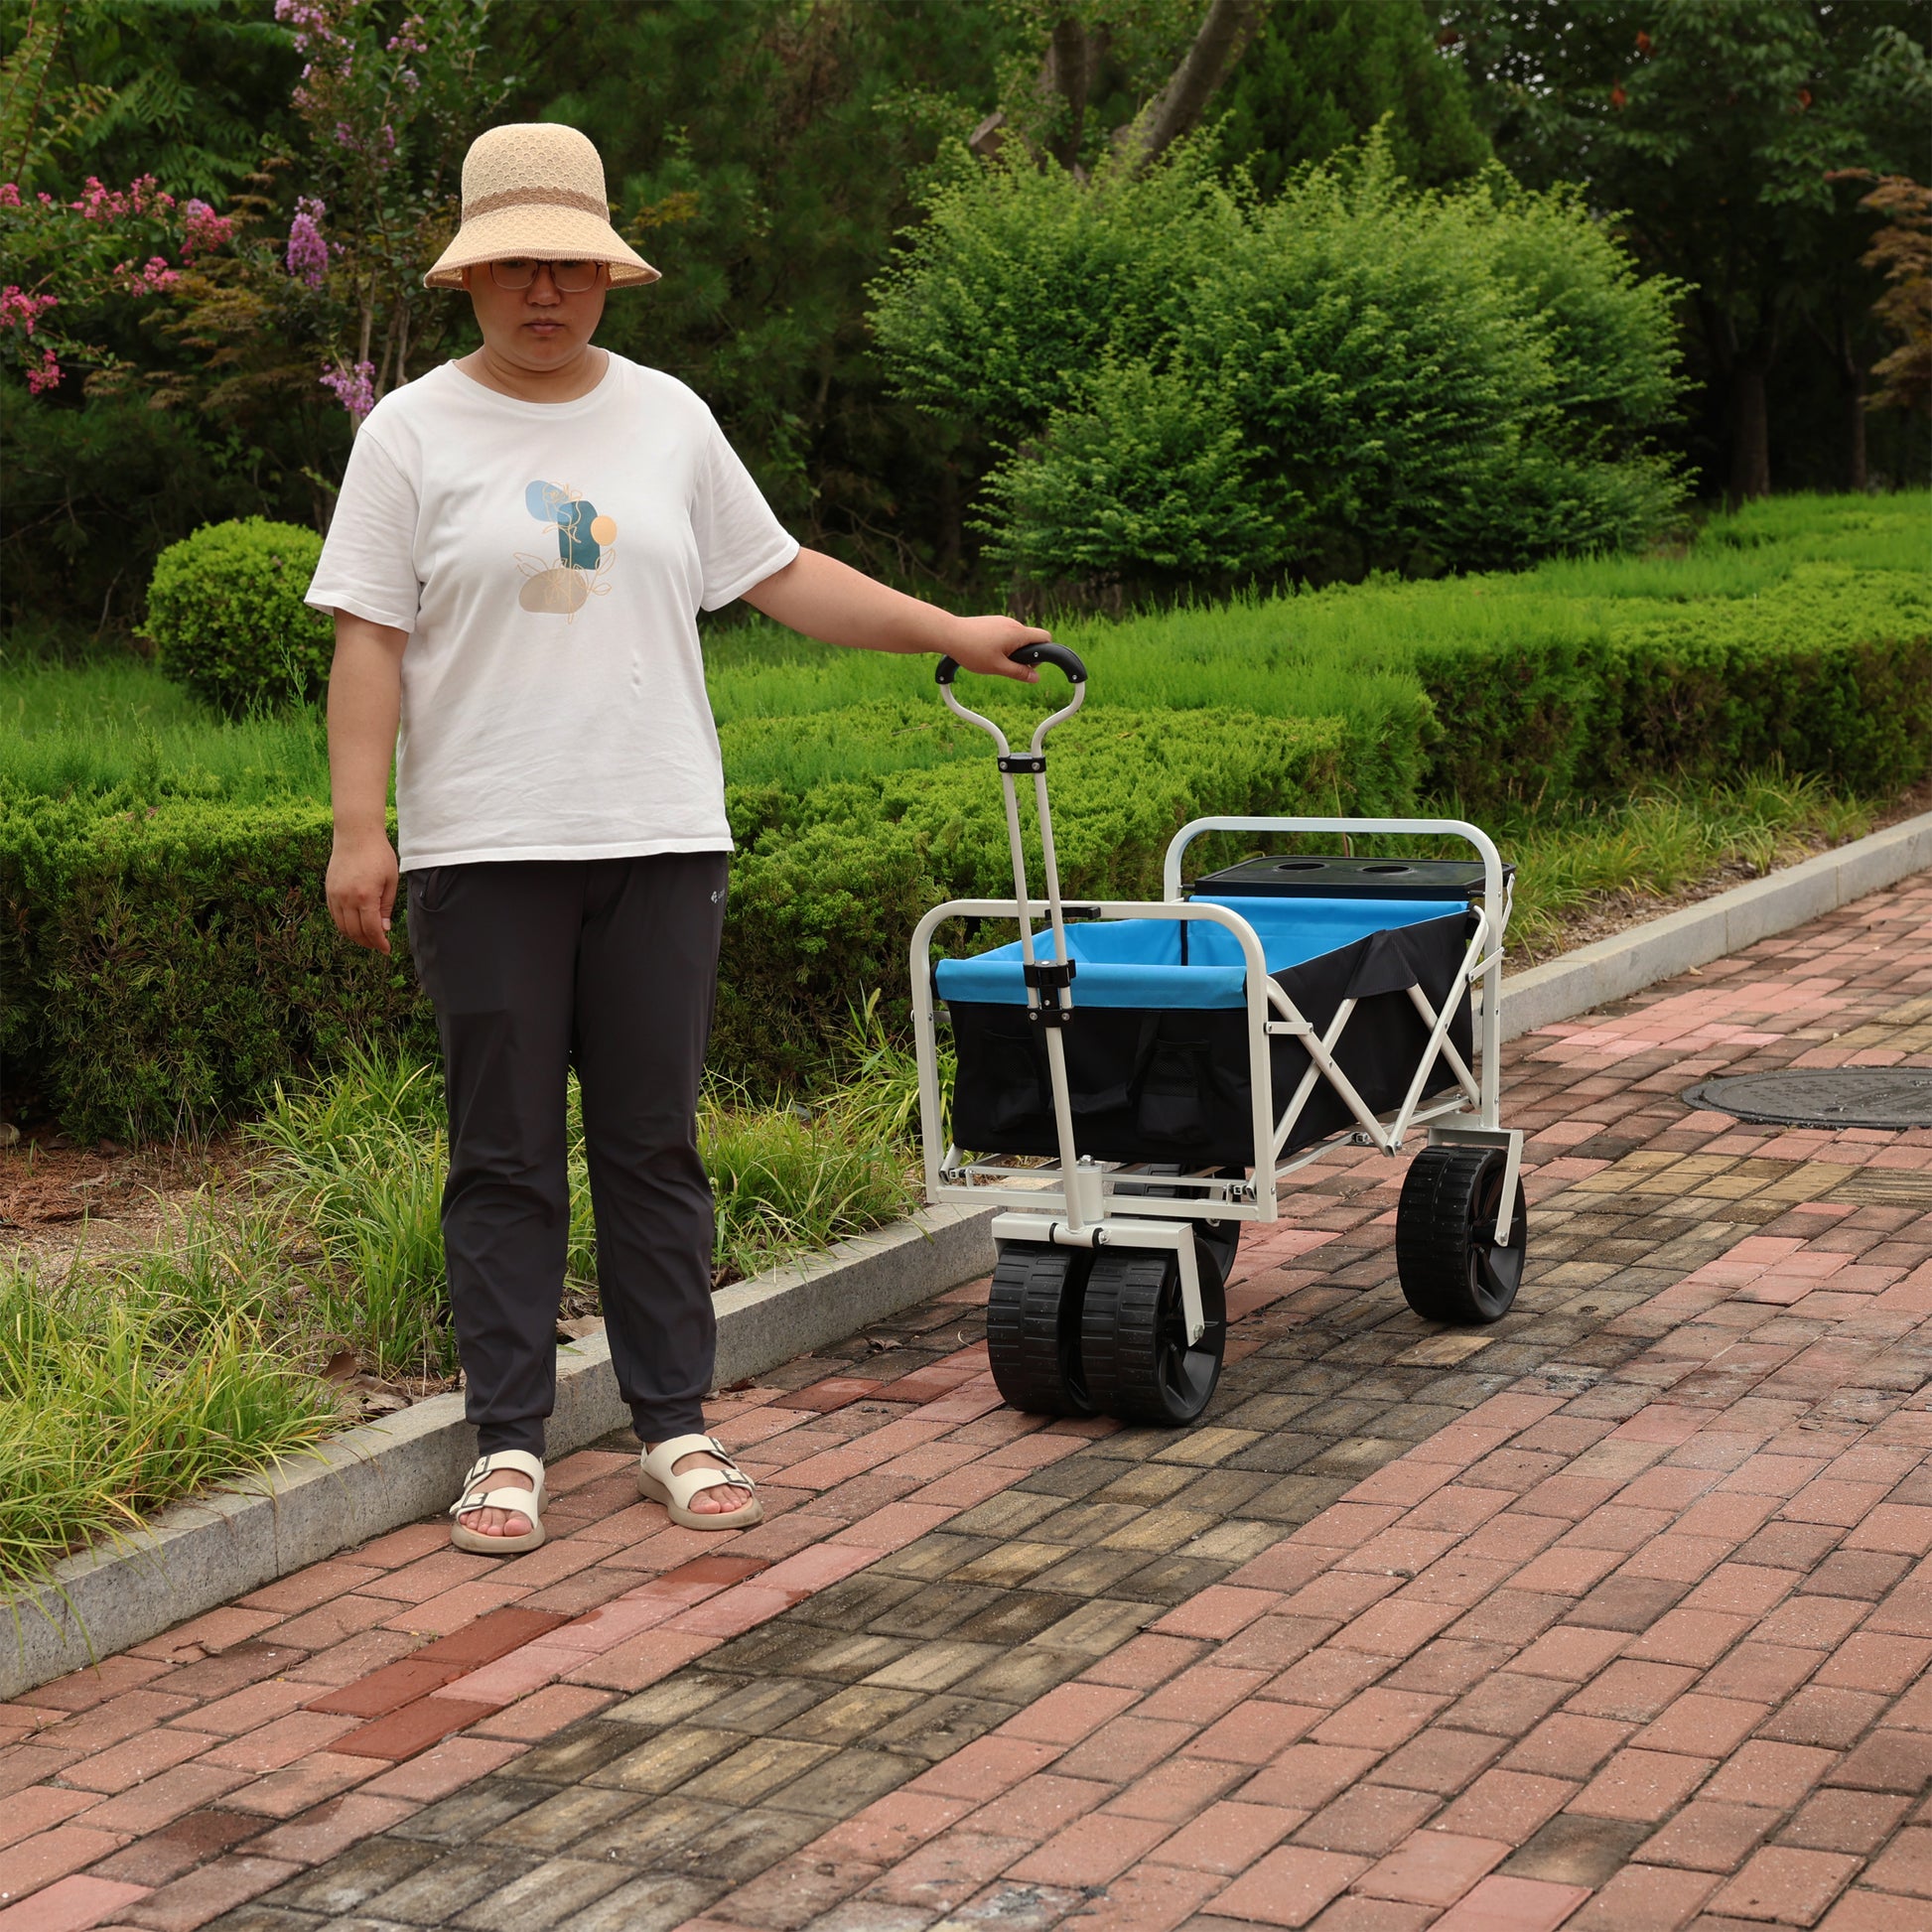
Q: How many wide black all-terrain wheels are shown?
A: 4